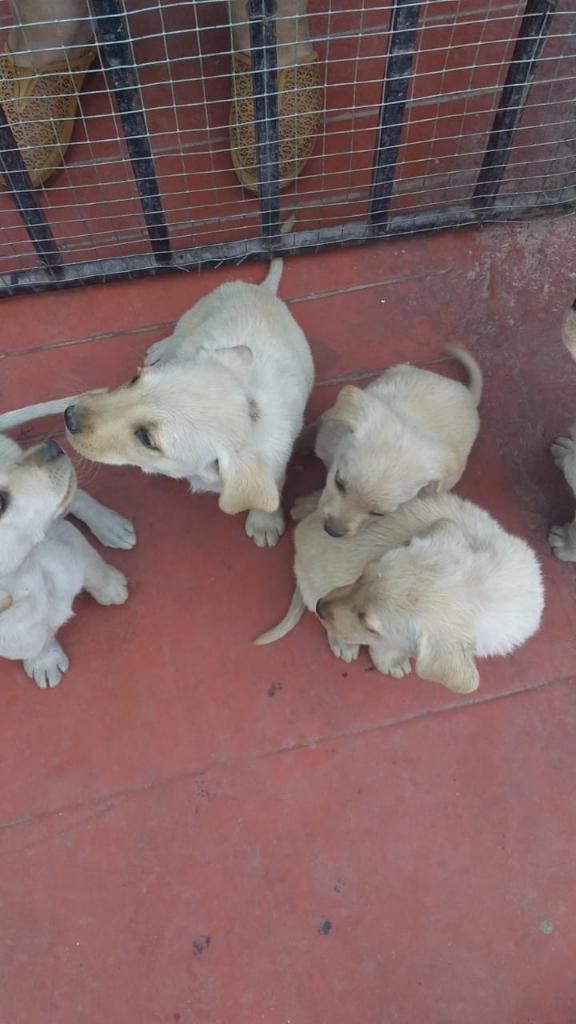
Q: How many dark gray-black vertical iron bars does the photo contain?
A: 5